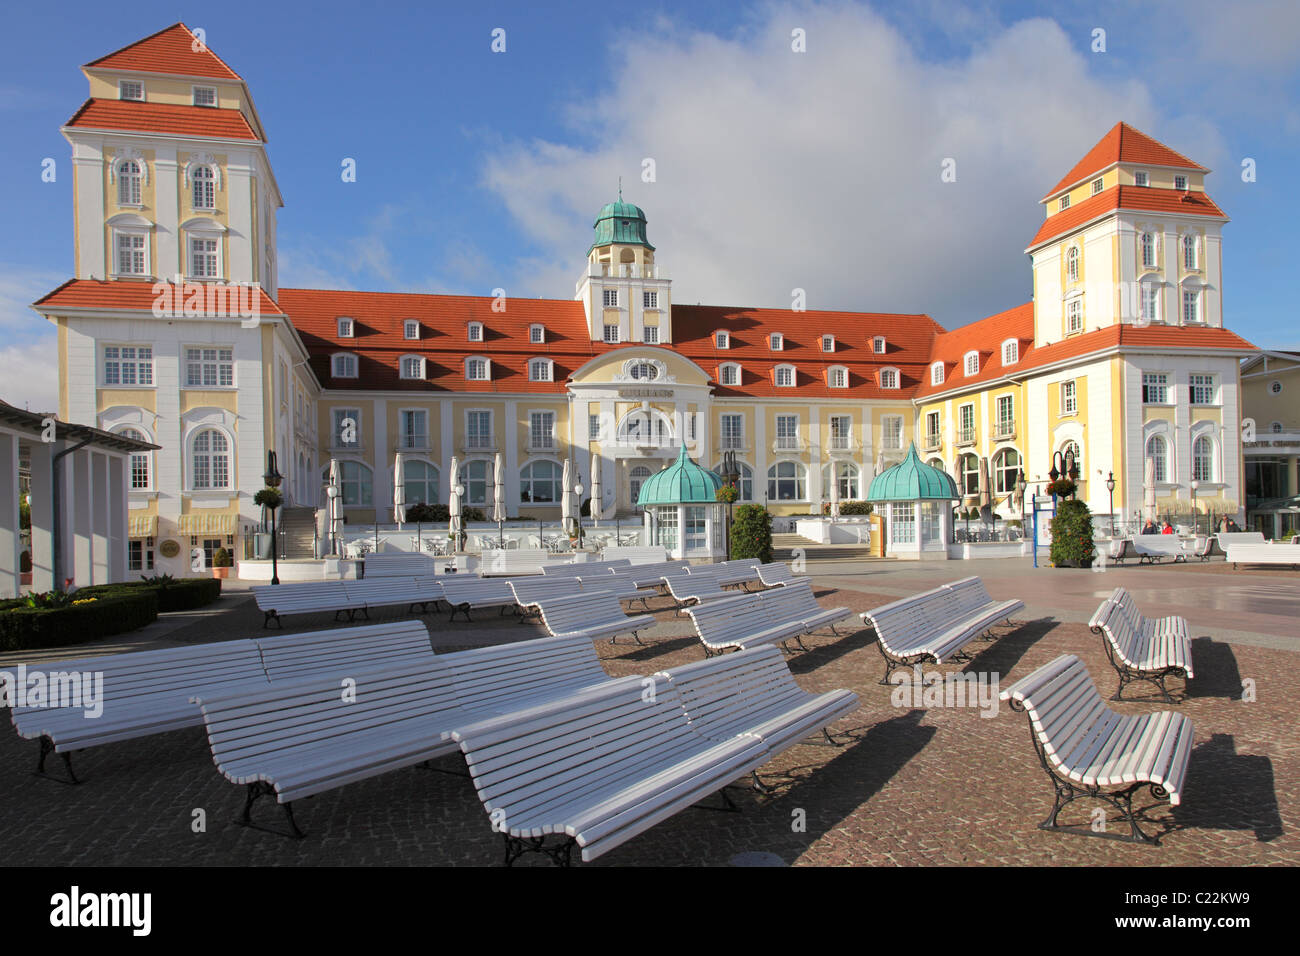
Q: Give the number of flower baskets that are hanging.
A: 3